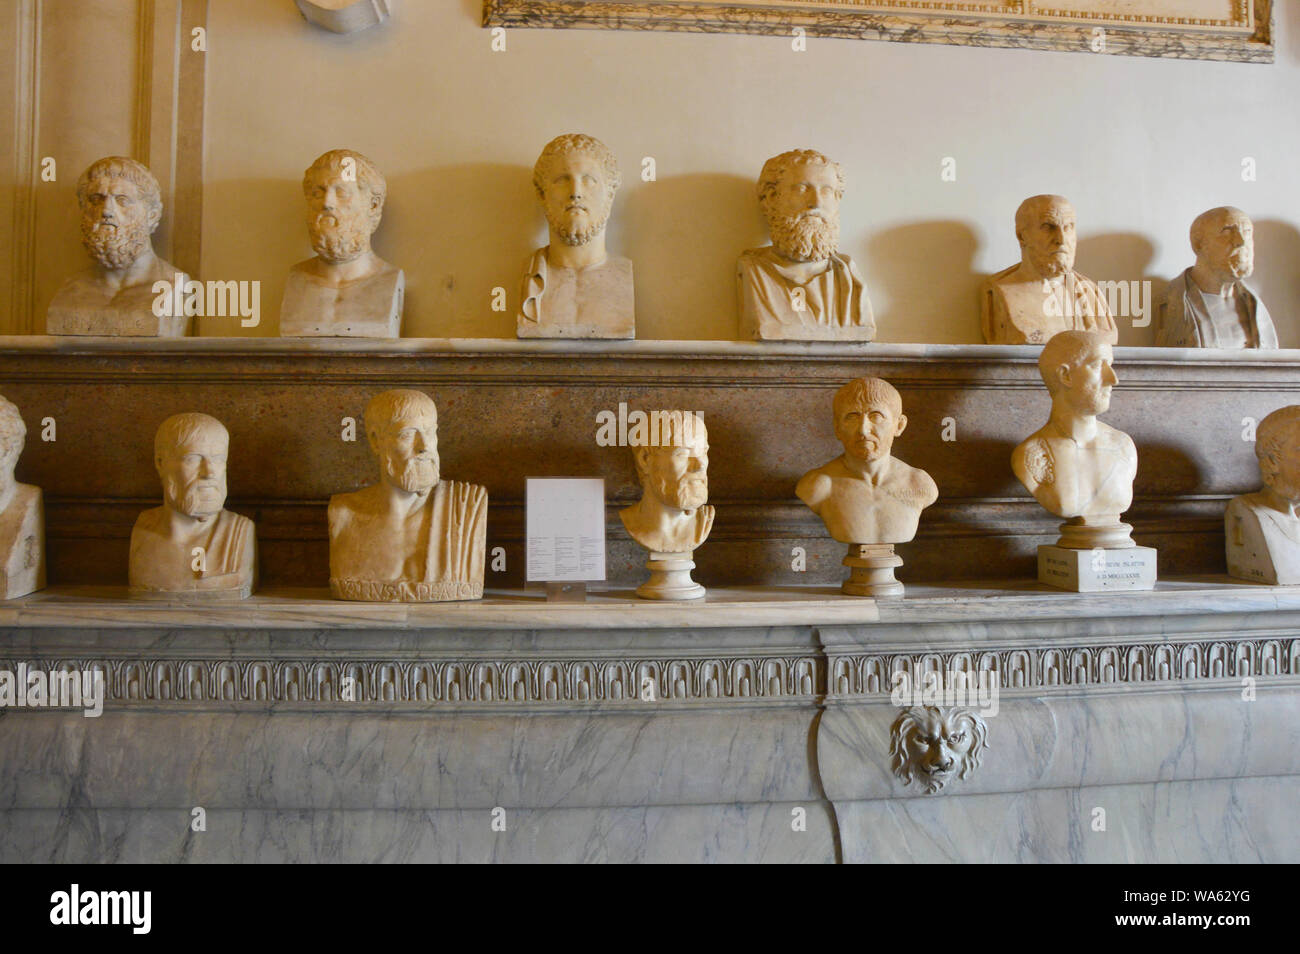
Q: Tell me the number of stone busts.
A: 13